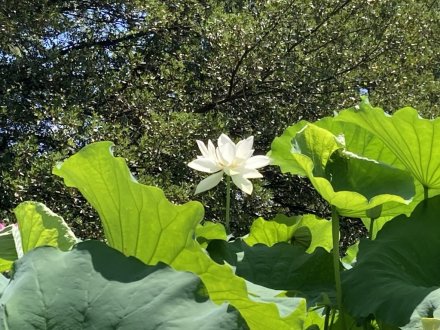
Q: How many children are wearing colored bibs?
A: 0